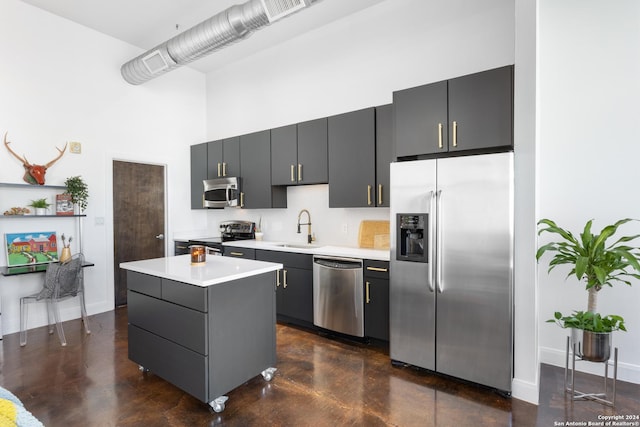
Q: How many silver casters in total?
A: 3